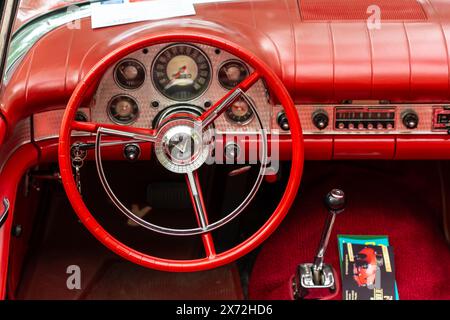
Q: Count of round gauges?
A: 5